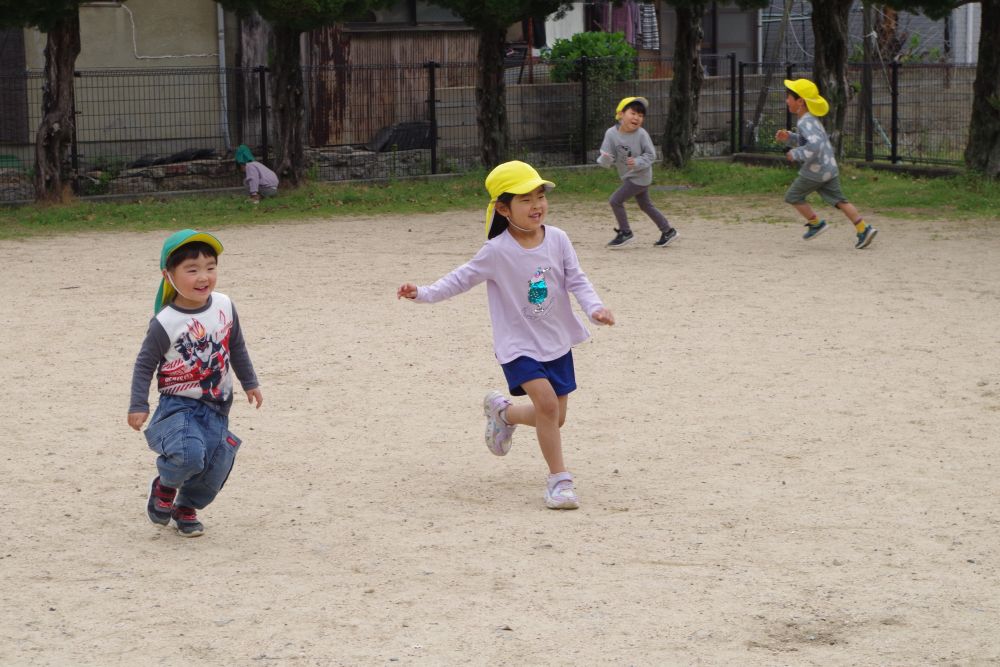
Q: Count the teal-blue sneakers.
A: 2